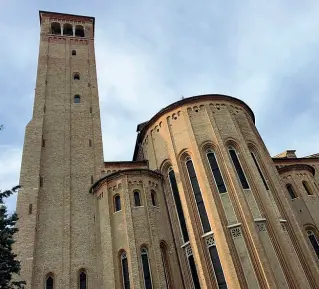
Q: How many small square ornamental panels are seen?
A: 5